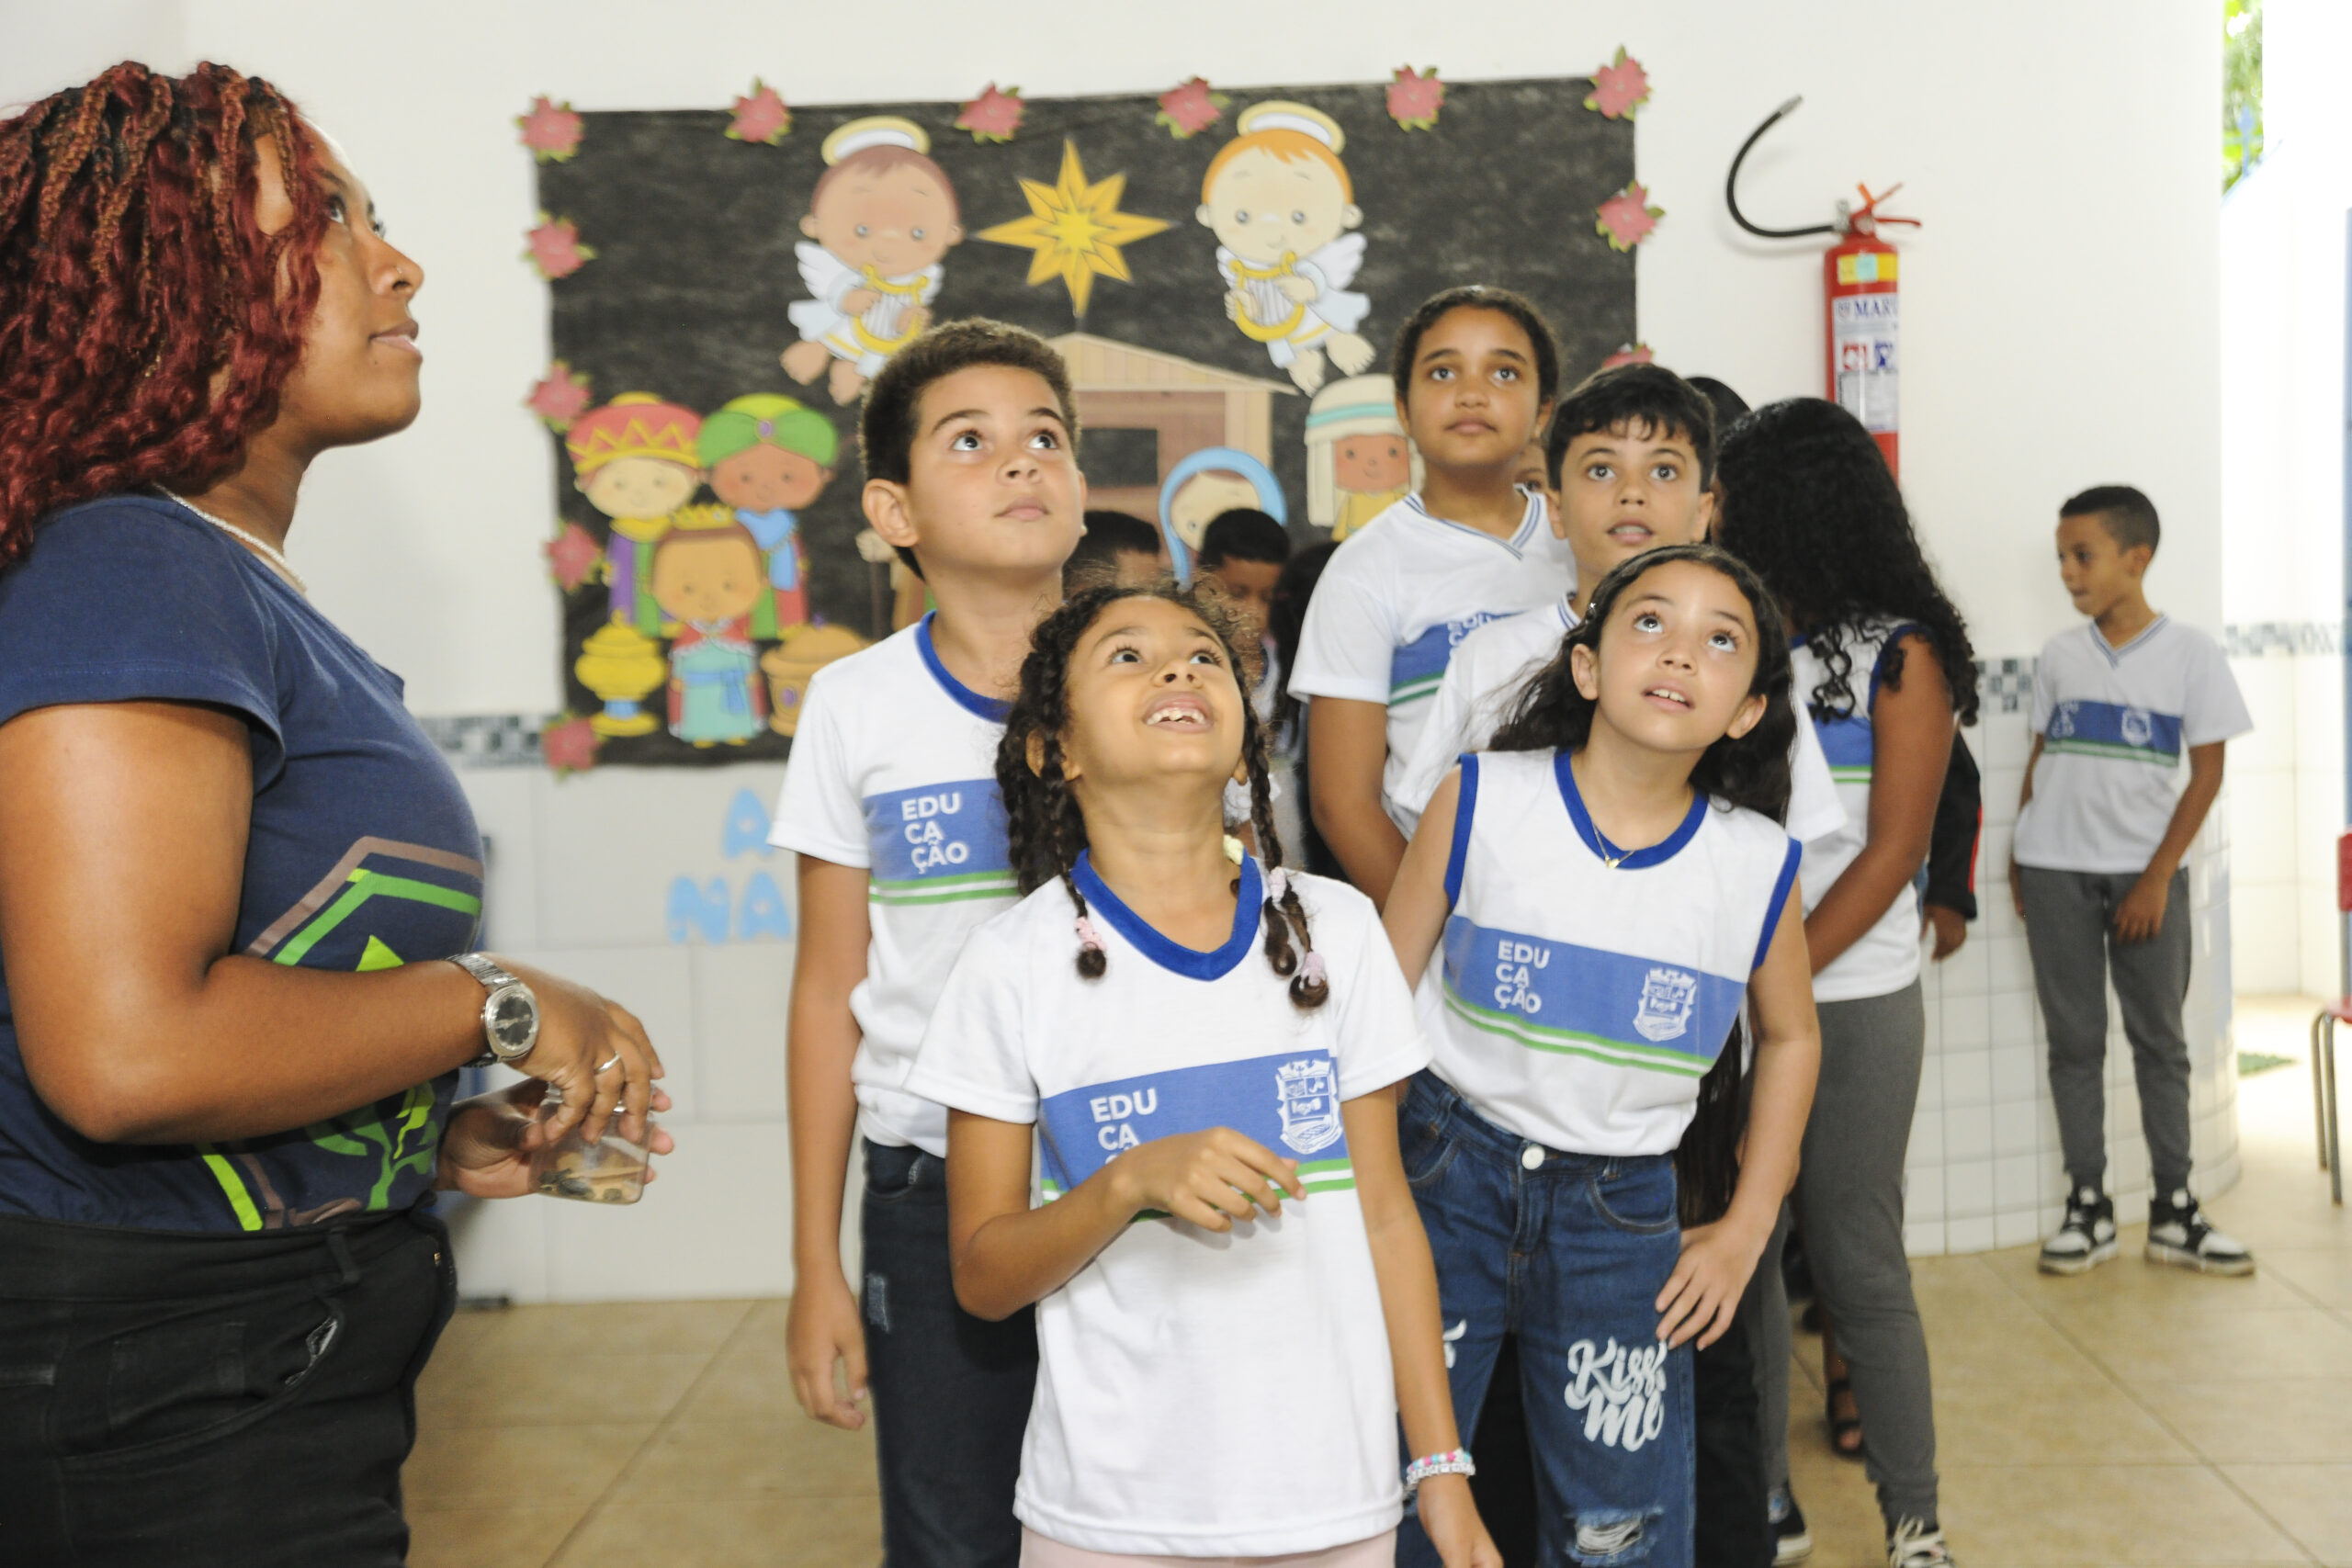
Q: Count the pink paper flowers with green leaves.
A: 12